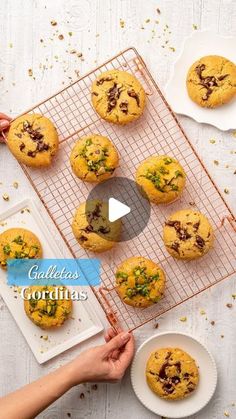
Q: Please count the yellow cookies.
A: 11